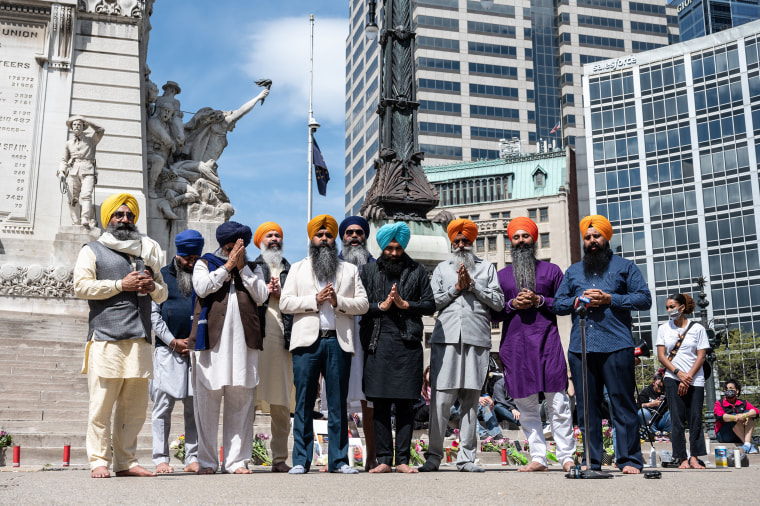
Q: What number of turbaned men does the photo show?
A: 10